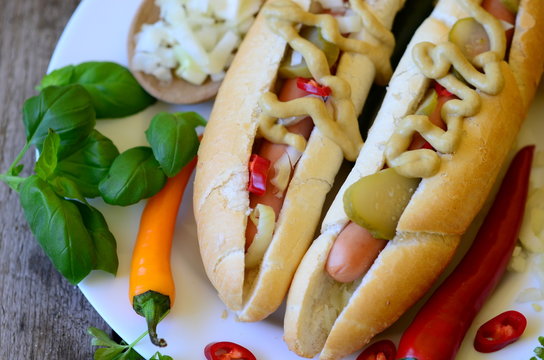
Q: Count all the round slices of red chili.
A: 3